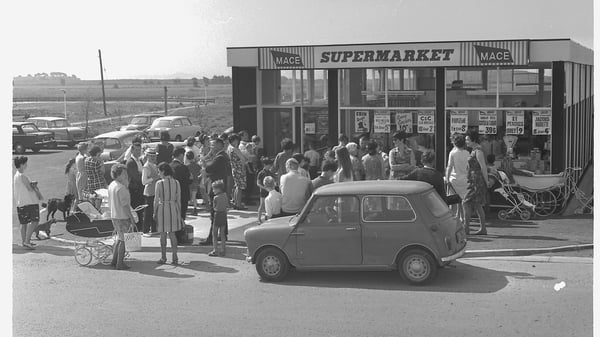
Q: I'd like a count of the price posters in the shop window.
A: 8